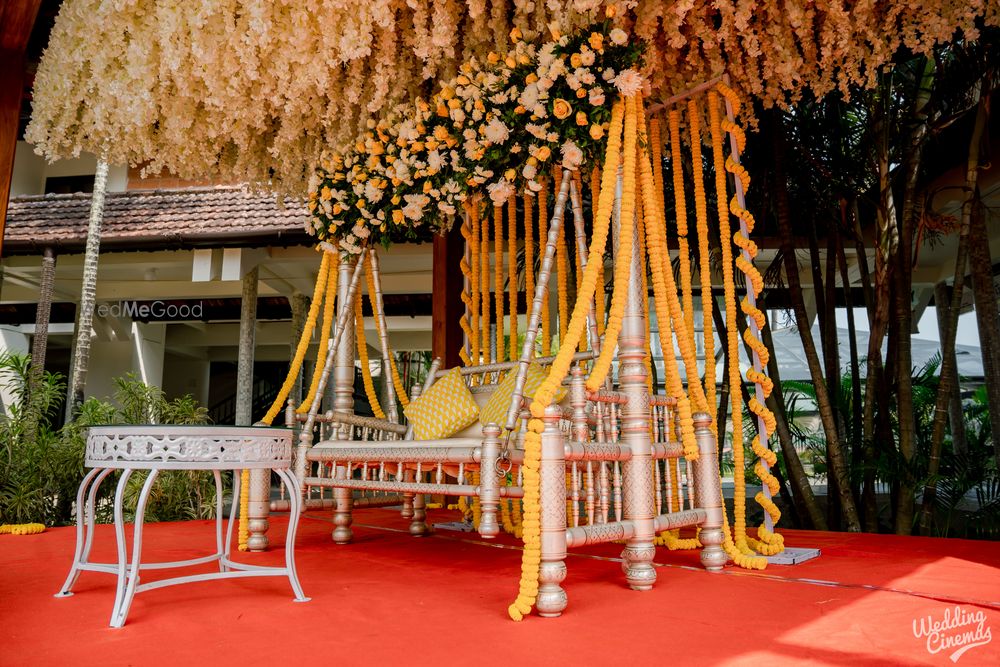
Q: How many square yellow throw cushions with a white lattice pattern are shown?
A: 2